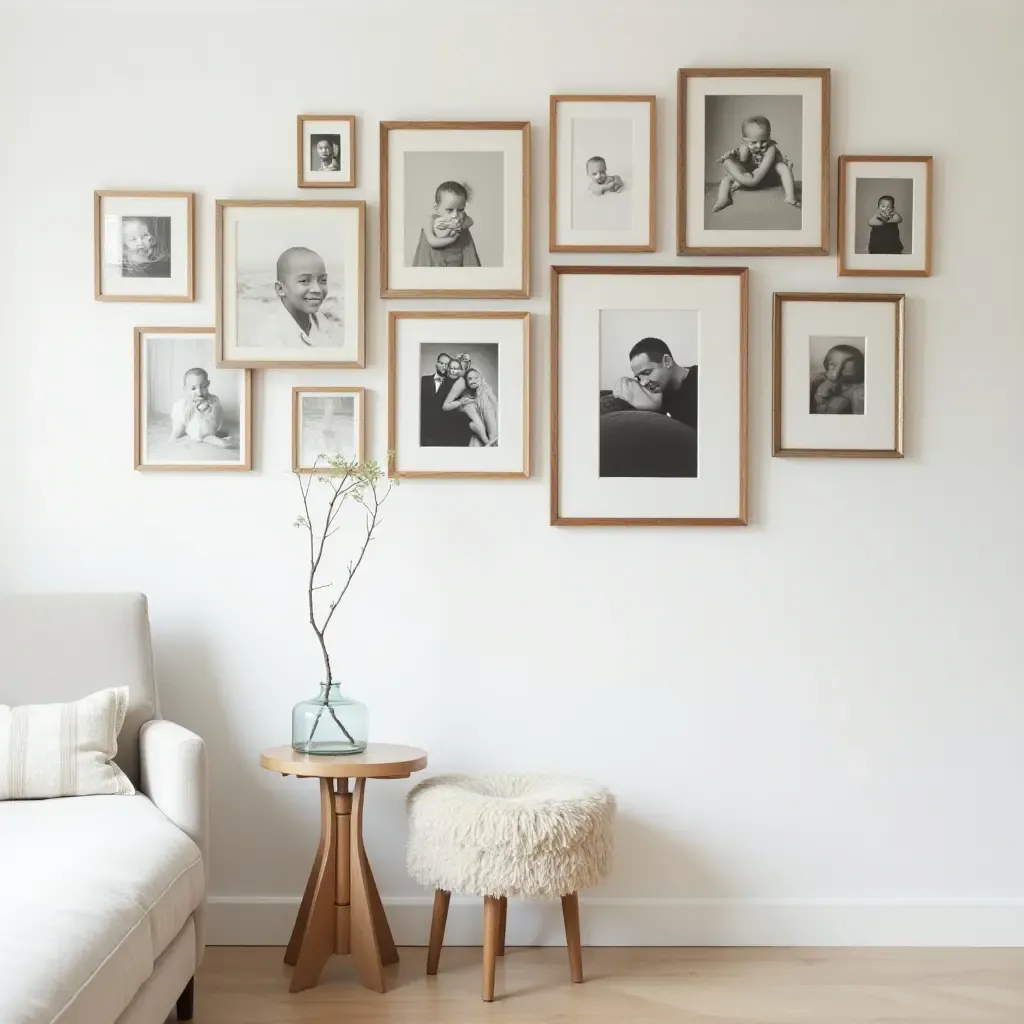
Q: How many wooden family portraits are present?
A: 12